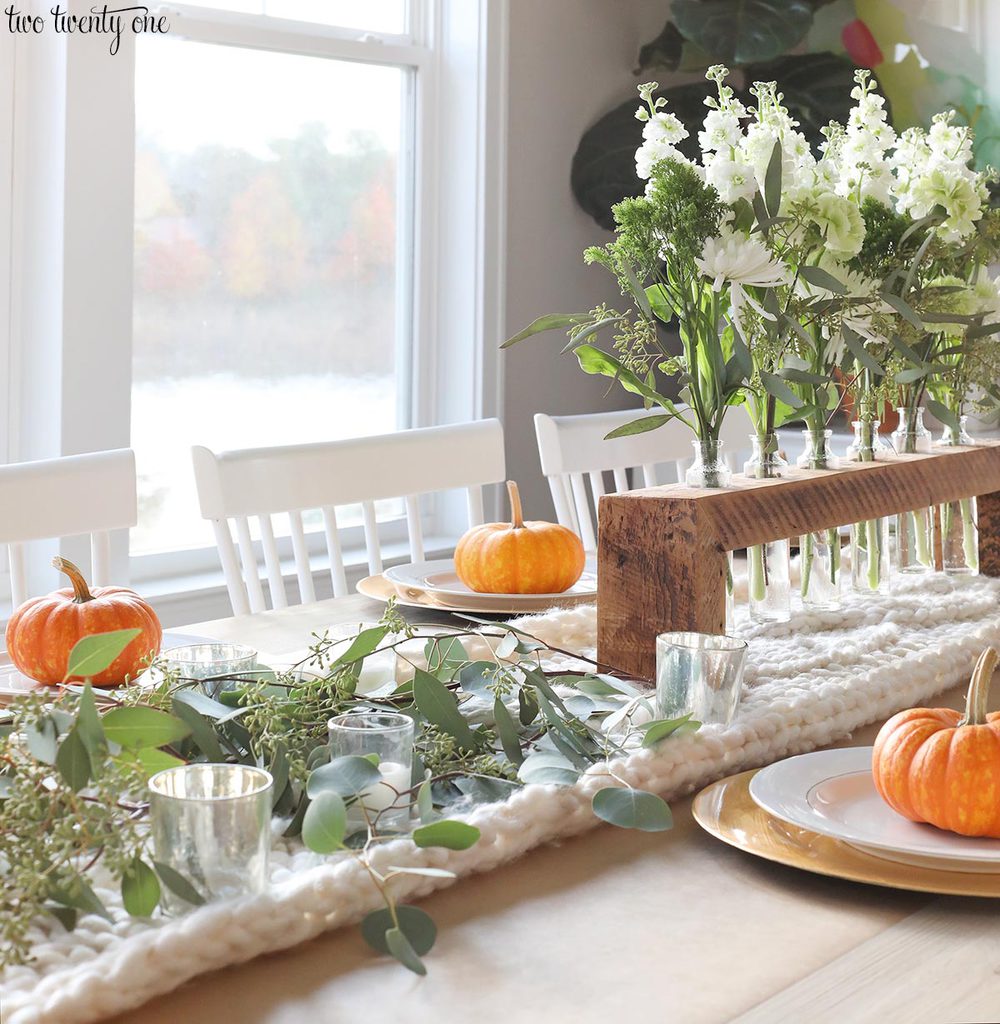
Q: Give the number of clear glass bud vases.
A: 6